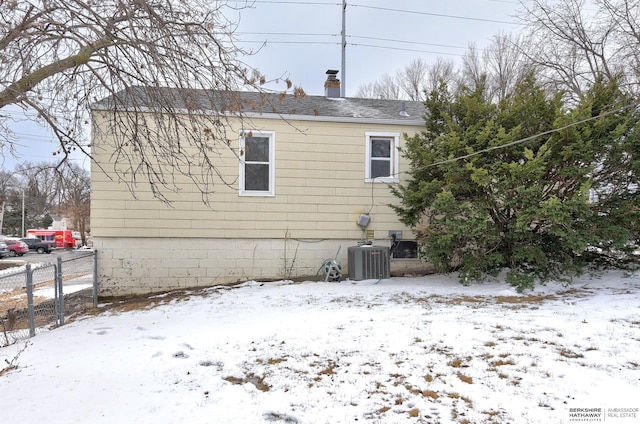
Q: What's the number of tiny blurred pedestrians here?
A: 0